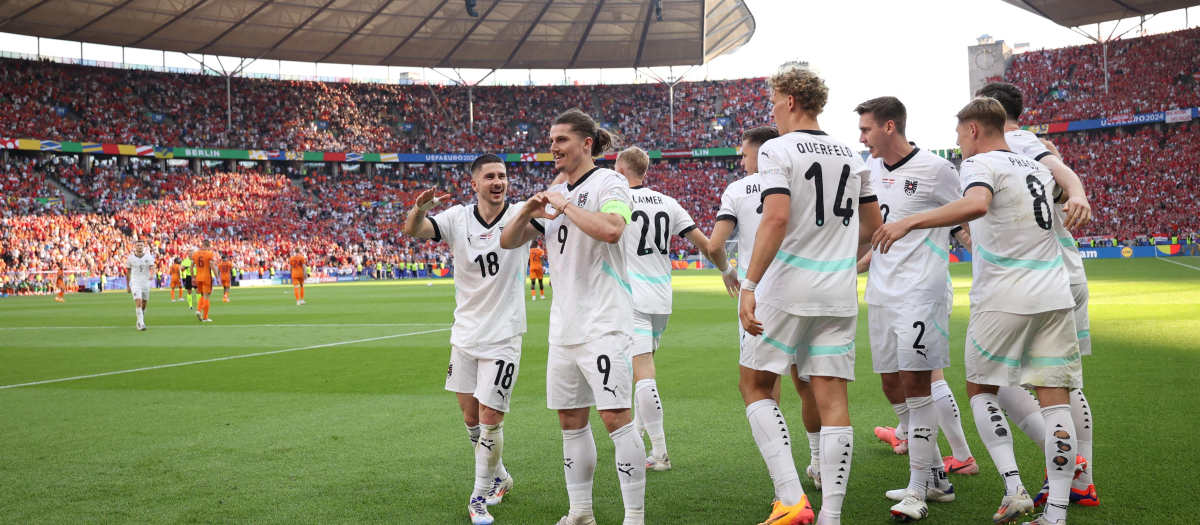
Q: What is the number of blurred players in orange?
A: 6